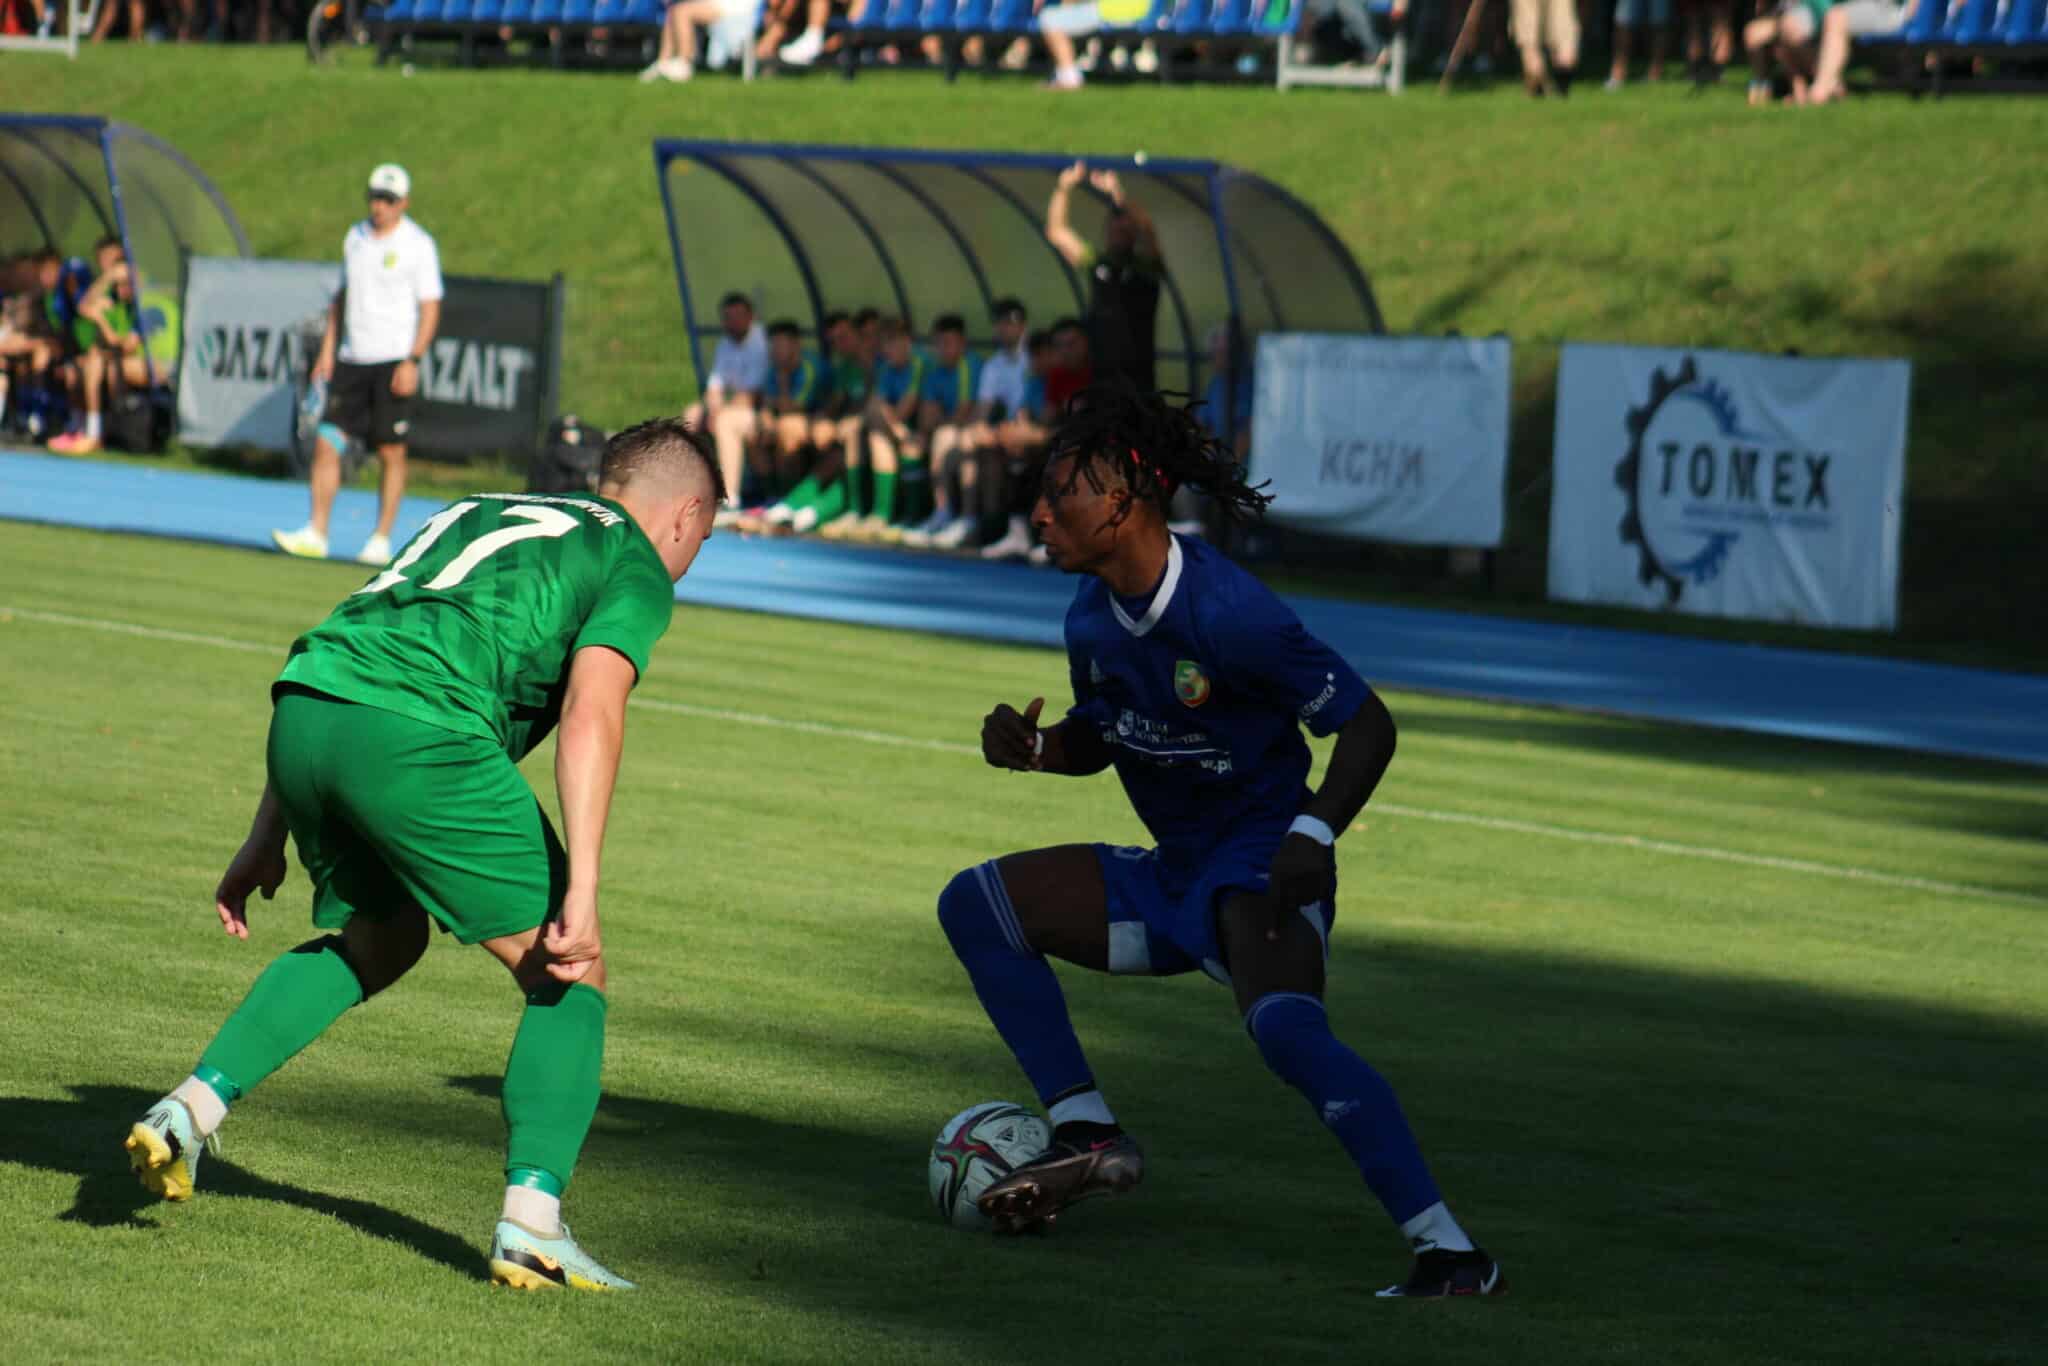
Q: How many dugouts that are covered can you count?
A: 2